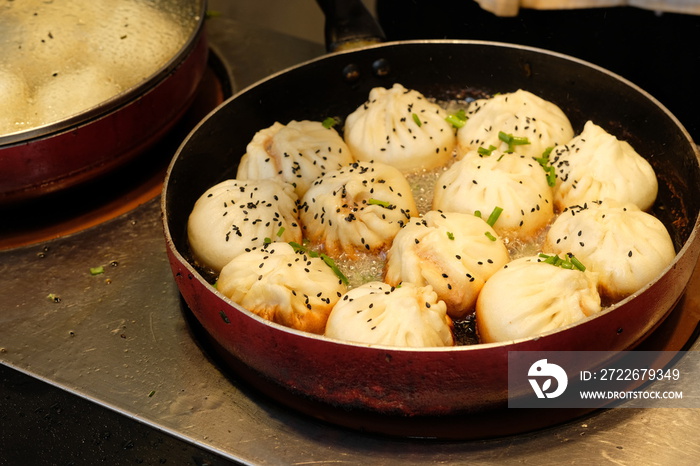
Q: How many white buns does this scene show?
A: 12